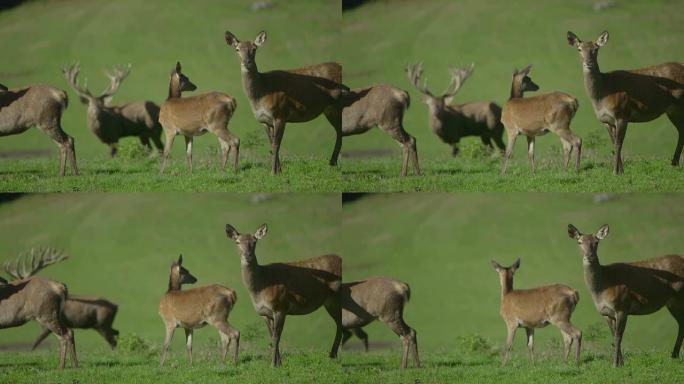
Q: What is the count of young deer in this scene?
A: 4